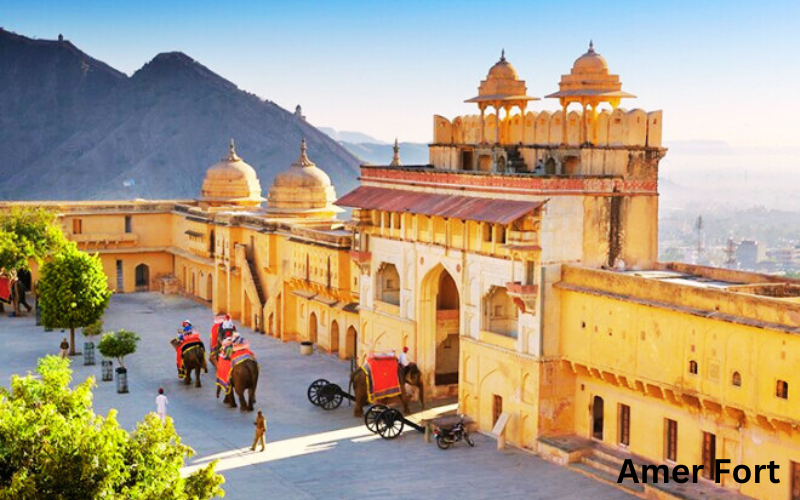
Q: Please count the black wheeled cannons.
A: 2